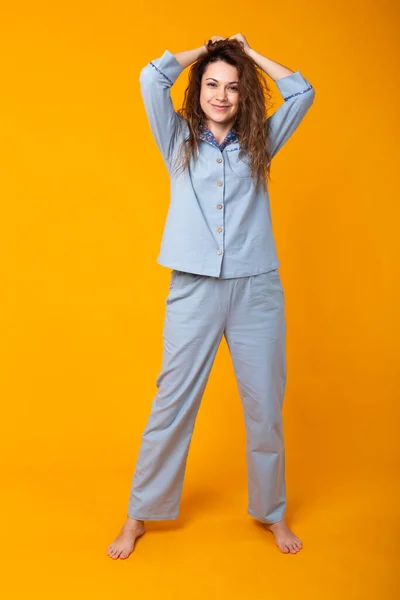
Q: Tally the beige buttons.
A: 5